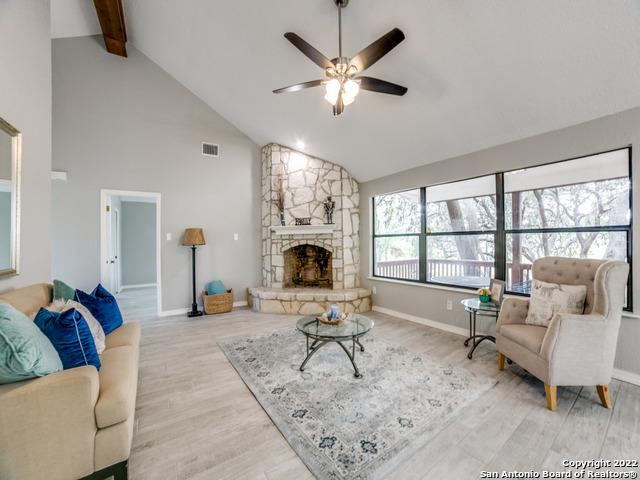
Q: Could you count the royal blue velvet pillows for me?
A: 2